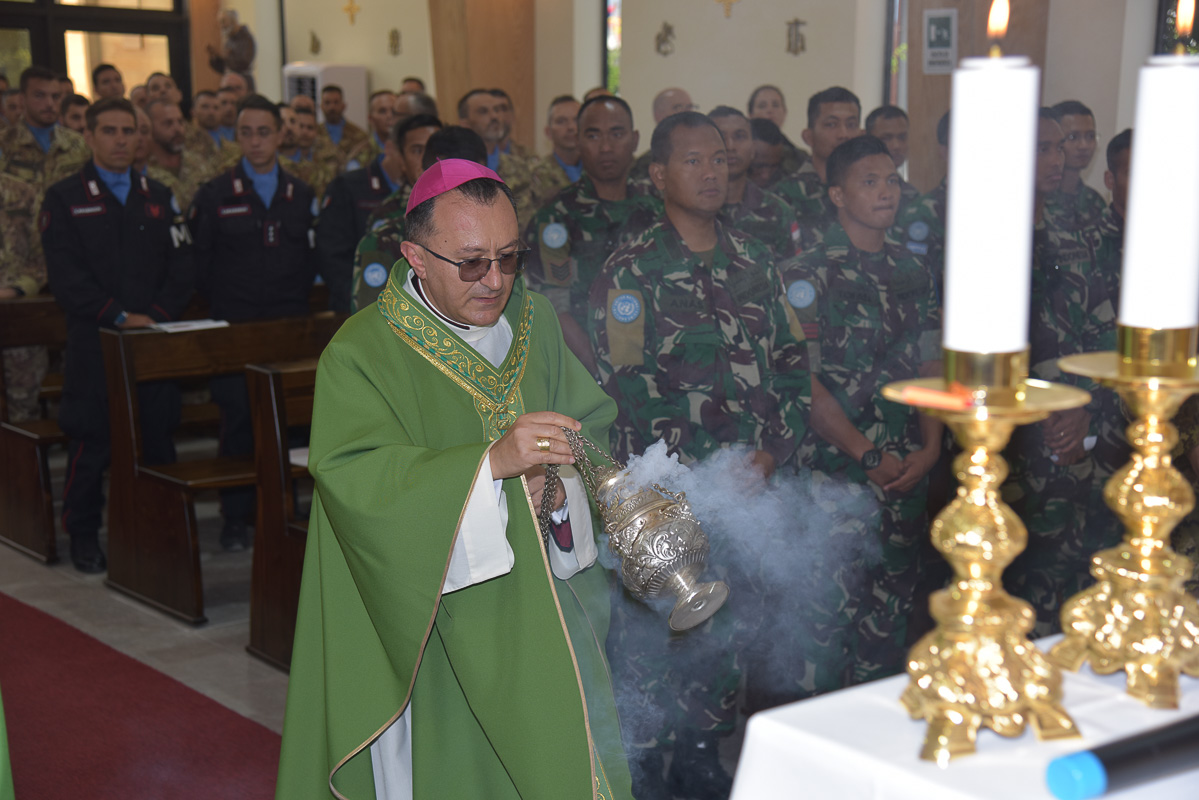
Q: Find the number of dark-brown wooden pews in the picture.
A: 3